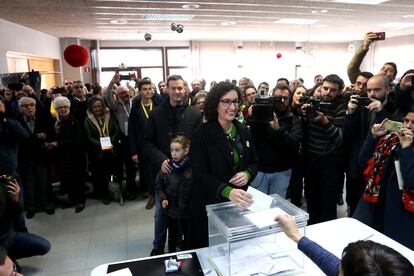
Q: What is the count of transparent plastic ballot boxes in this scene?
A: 1